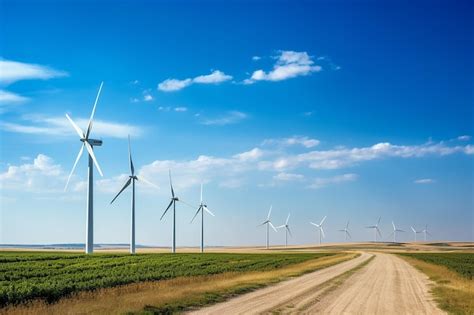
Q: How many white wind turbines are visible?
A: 12